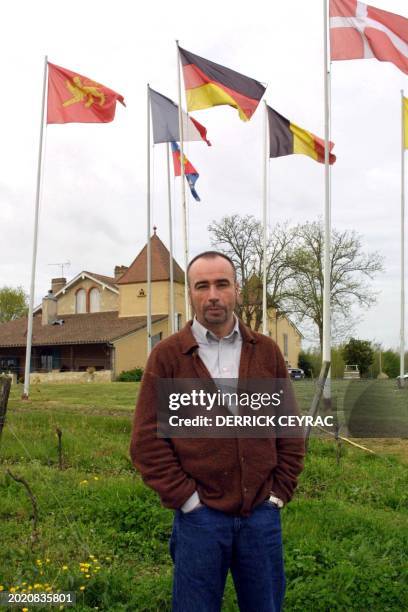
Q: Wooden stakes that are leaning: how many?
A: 2